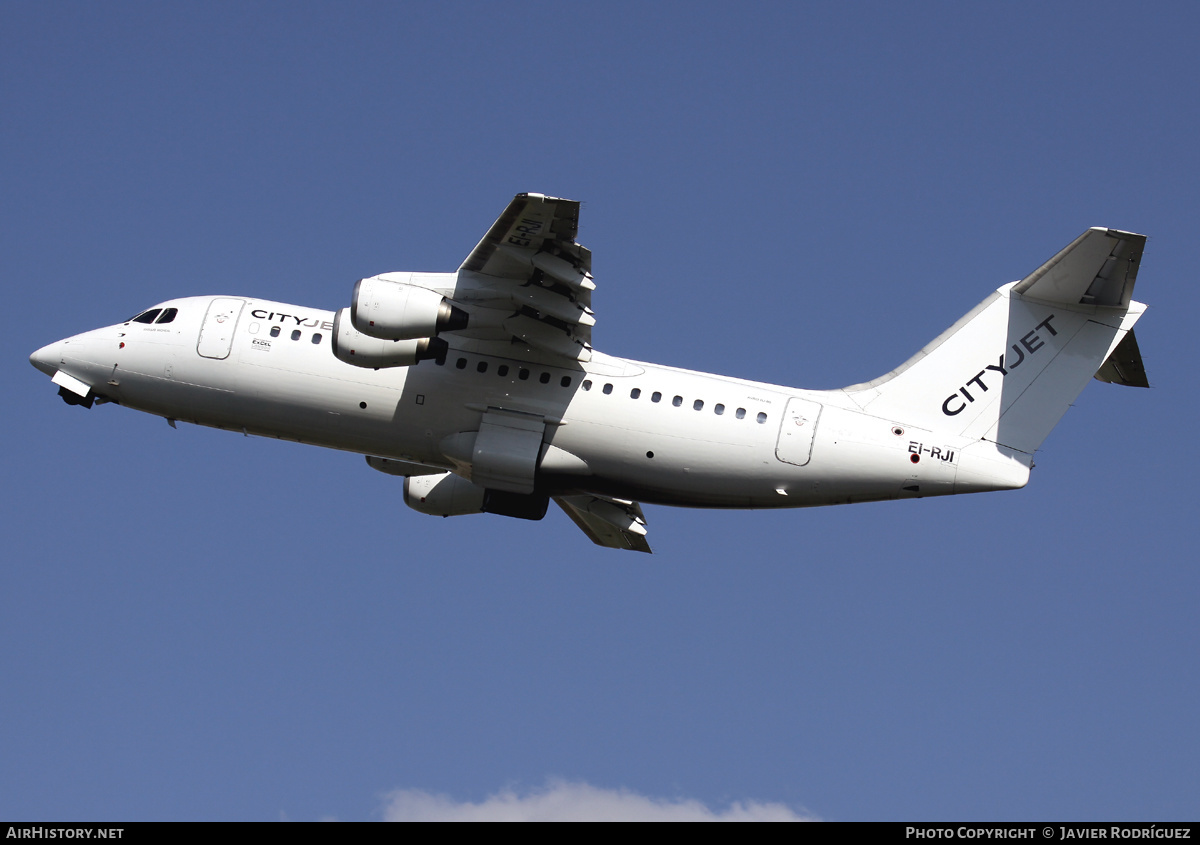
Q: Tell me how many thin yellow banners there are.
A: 0